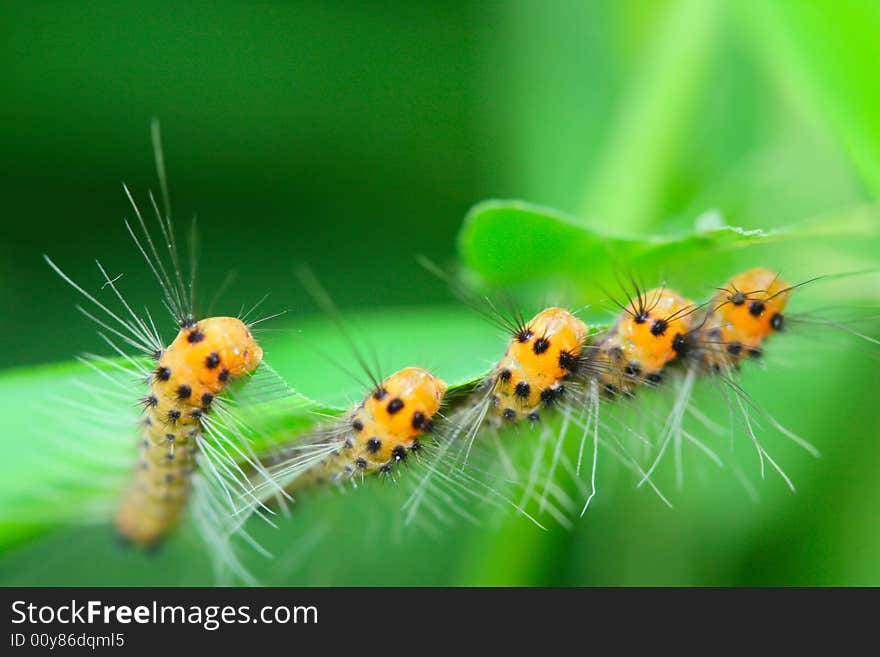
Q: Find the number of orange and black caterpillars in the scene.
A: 5